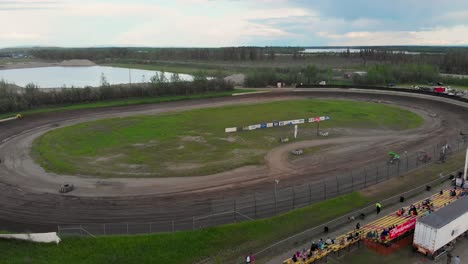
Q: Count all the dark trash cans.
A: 5